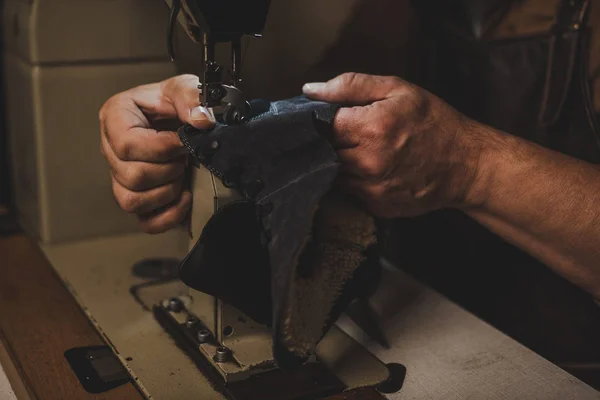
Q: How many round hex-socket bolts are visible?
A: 4